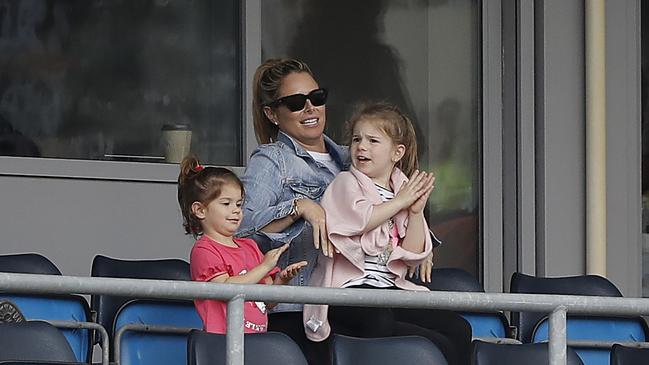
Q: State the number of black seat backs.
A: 9